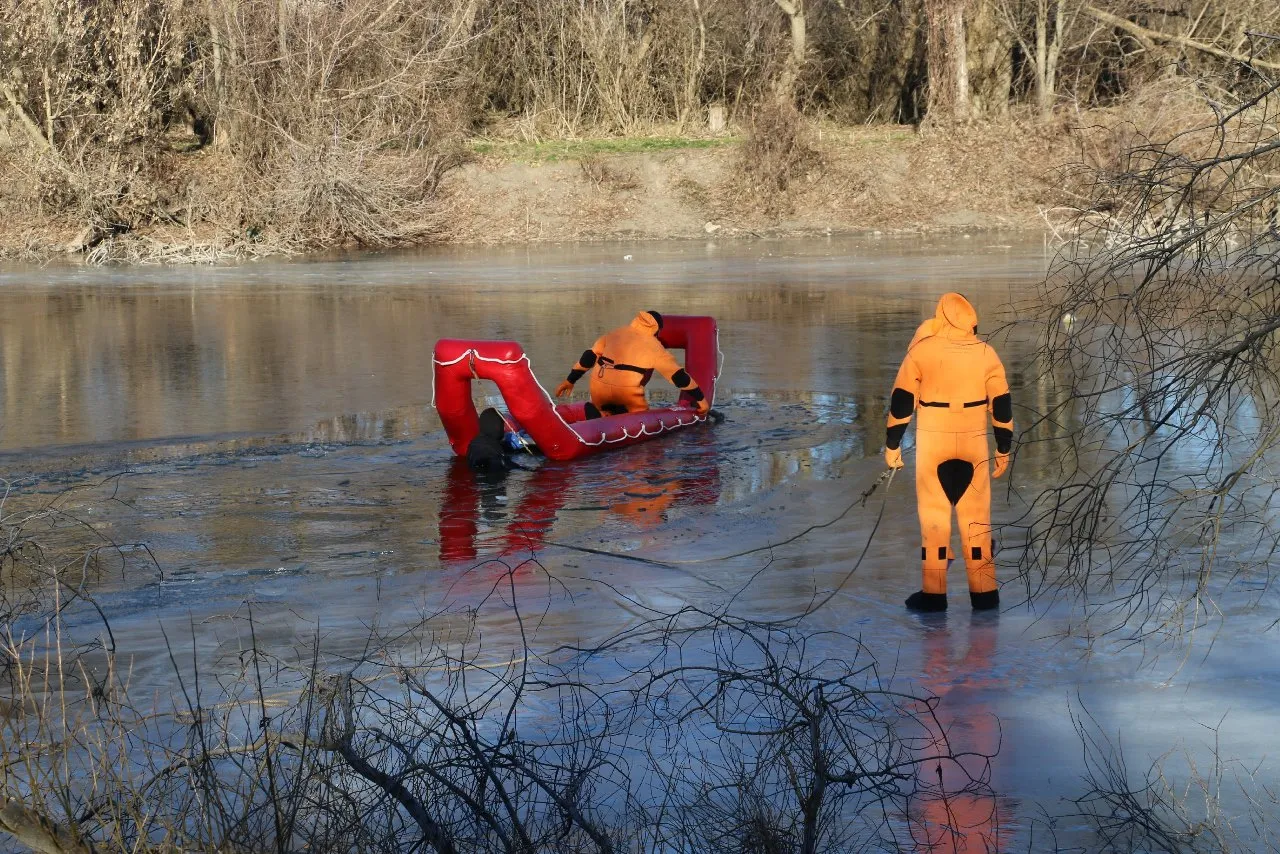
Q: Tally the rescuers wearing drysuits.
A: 2